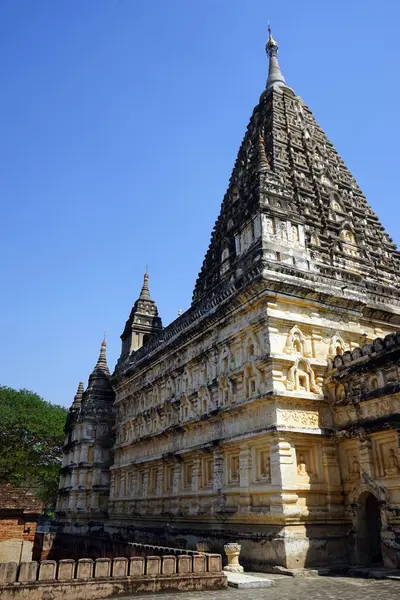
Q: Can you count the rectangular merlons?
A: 13